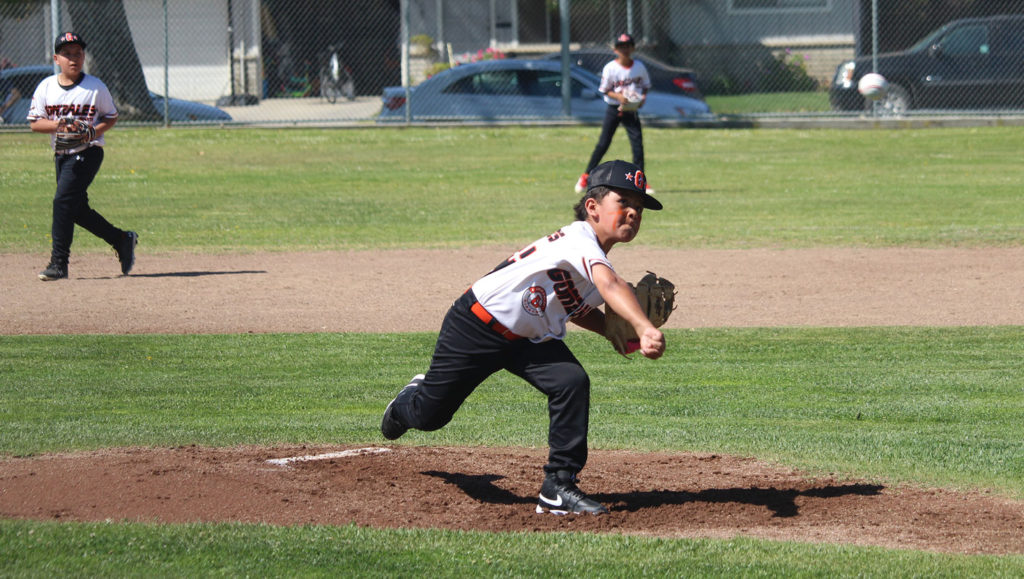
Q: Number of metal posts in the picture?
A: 6